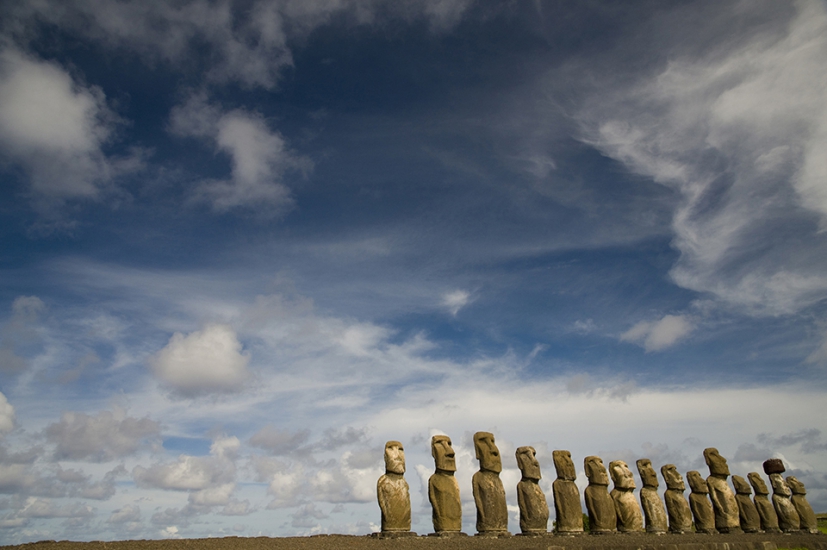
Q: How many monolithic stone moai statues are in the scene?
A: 15